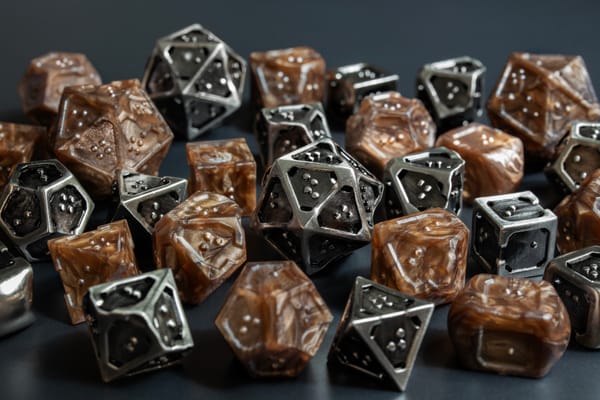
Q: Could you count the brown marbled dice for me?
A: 14